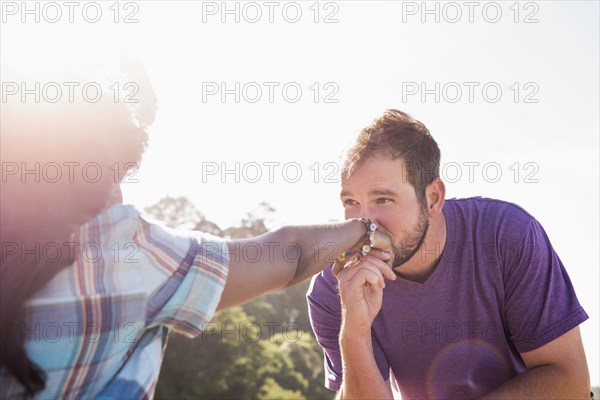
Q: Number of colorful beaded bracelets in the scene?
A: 1